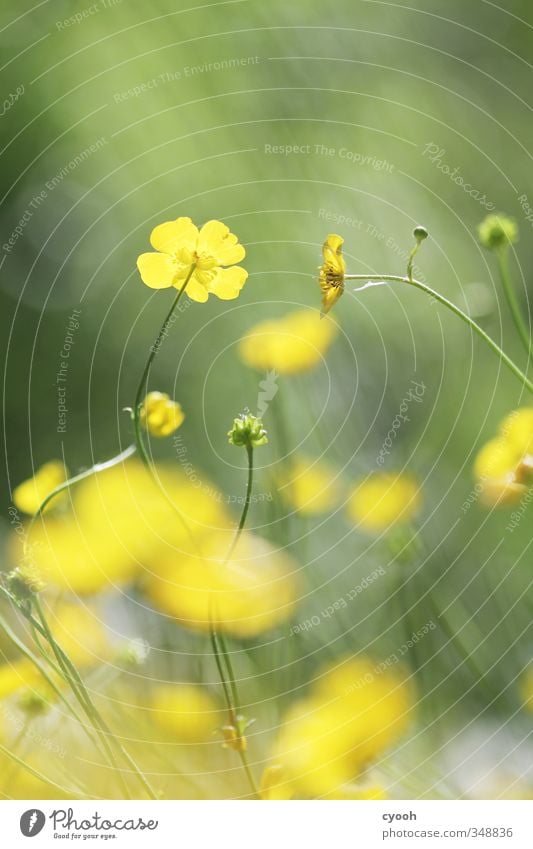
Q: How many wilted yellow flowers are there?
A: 1